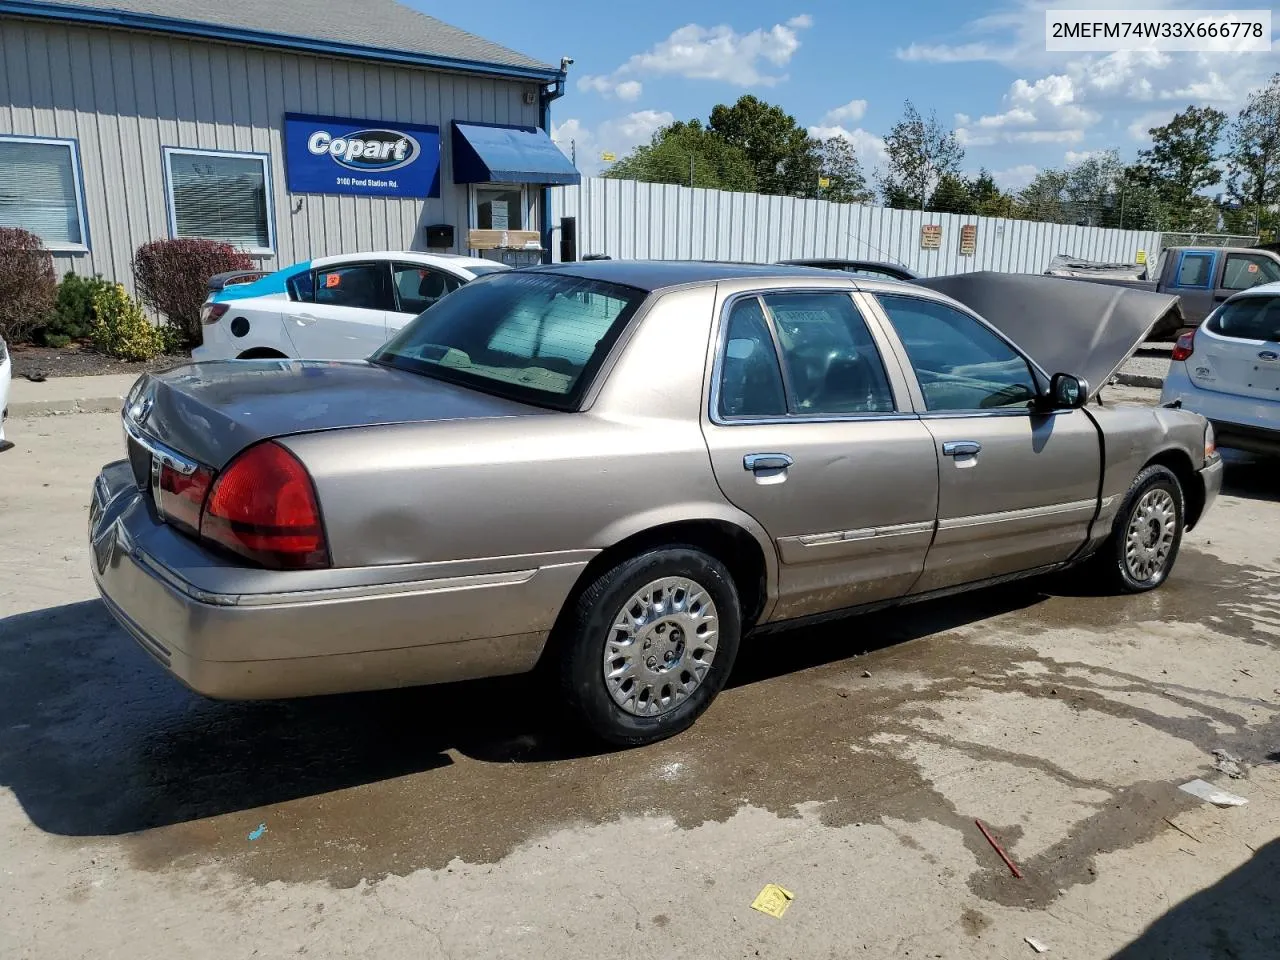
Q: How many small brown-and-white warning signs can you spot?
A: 2